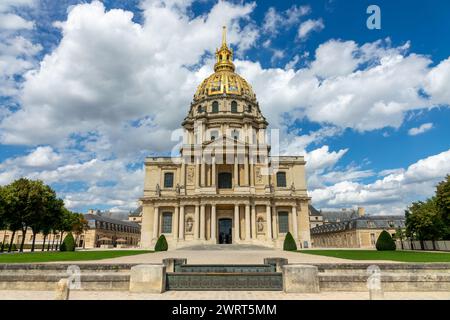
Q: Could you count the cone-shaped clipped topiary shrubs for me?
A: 4